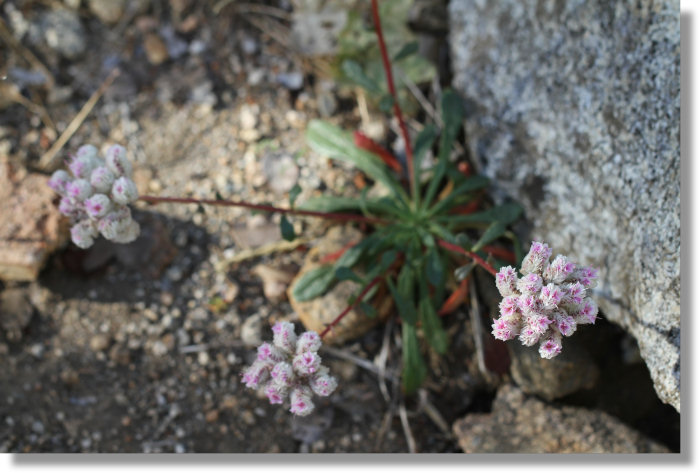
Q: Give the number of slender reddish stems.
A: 4